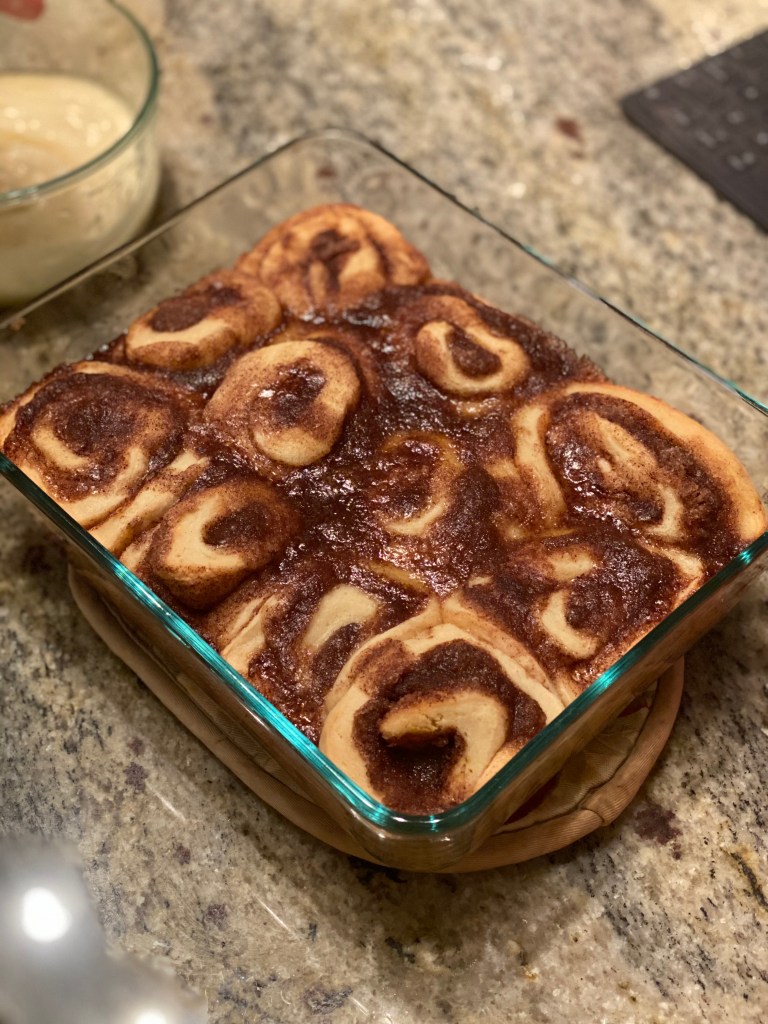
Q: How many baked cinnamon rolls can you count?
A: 11